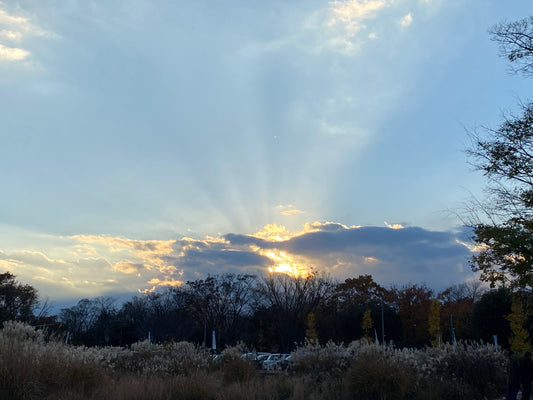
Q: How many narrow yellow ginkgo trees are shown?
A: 4